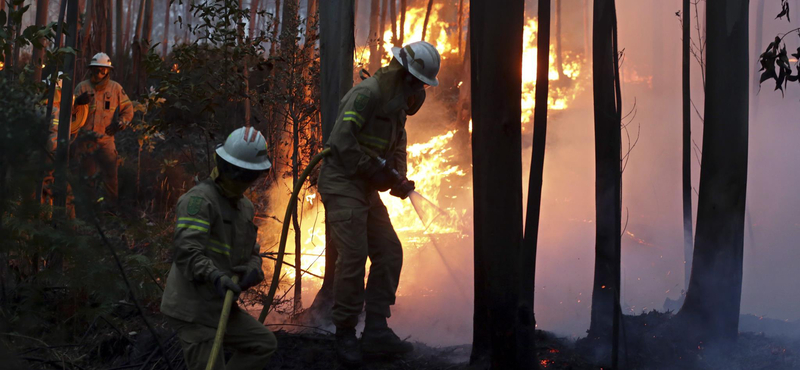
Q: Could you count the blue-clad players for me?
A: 0